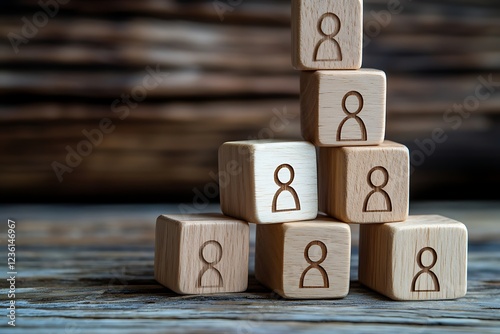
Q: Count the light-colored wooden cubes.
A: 7